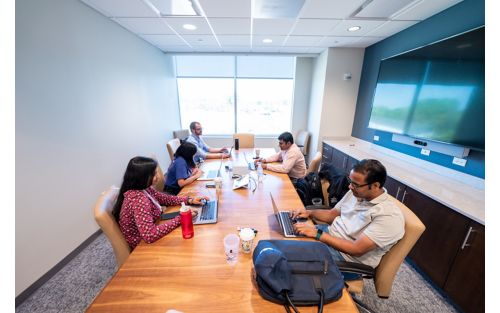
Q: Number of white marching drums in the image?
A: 0